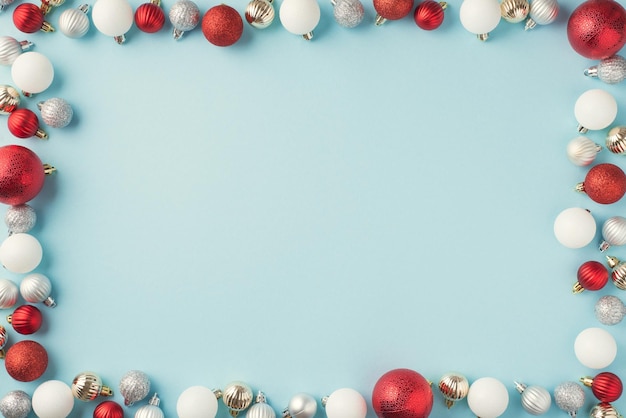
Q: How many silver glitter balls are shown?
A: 9